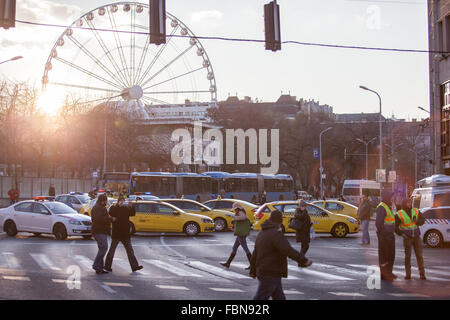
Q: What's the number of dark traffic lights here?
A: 3